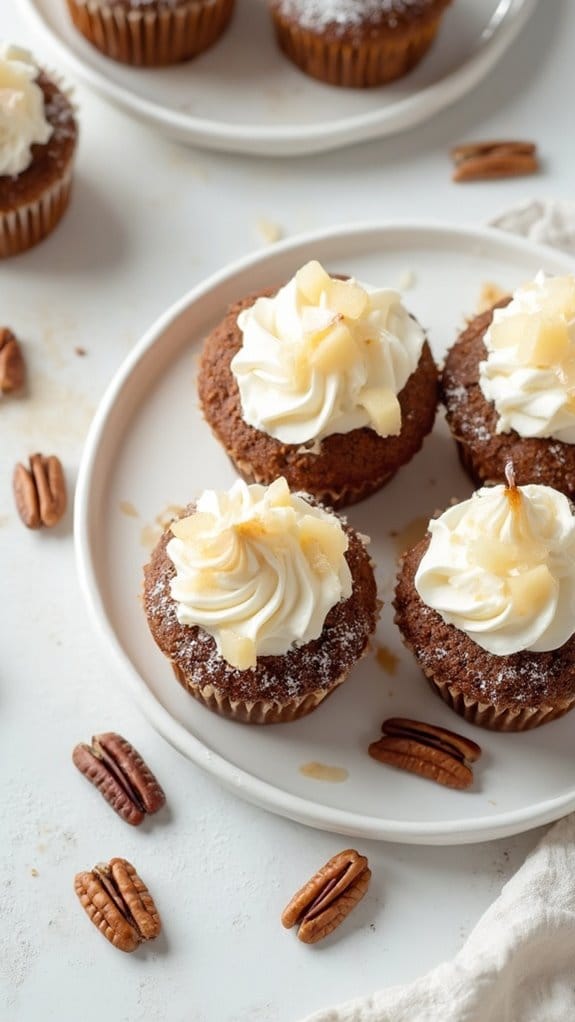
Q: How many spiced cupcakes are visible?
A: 7